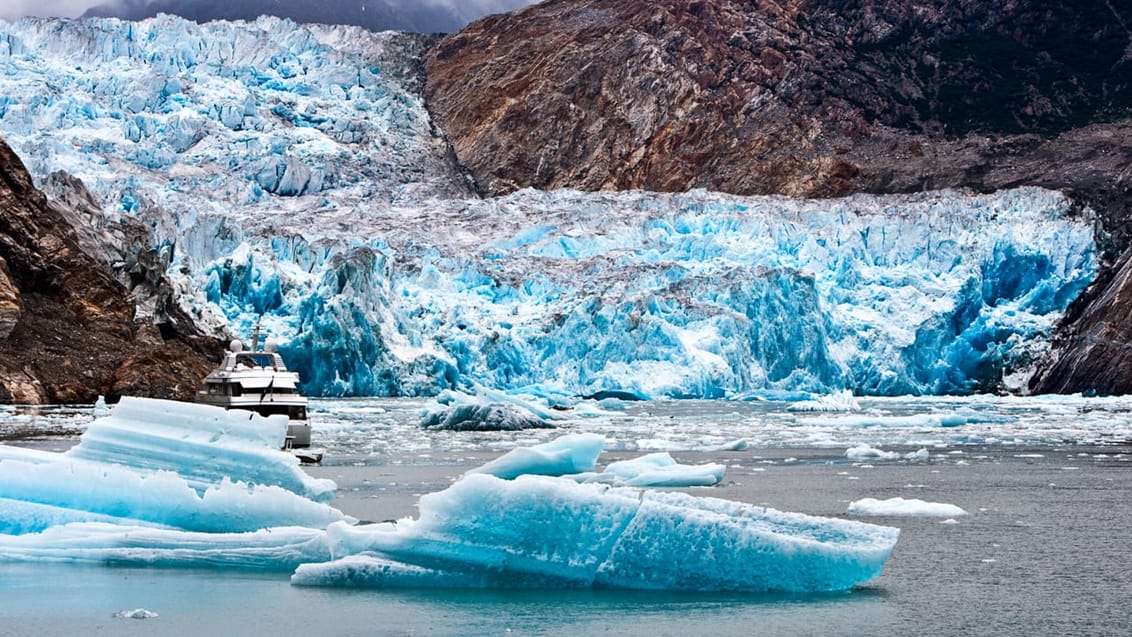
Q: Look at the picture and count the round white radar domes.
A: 2